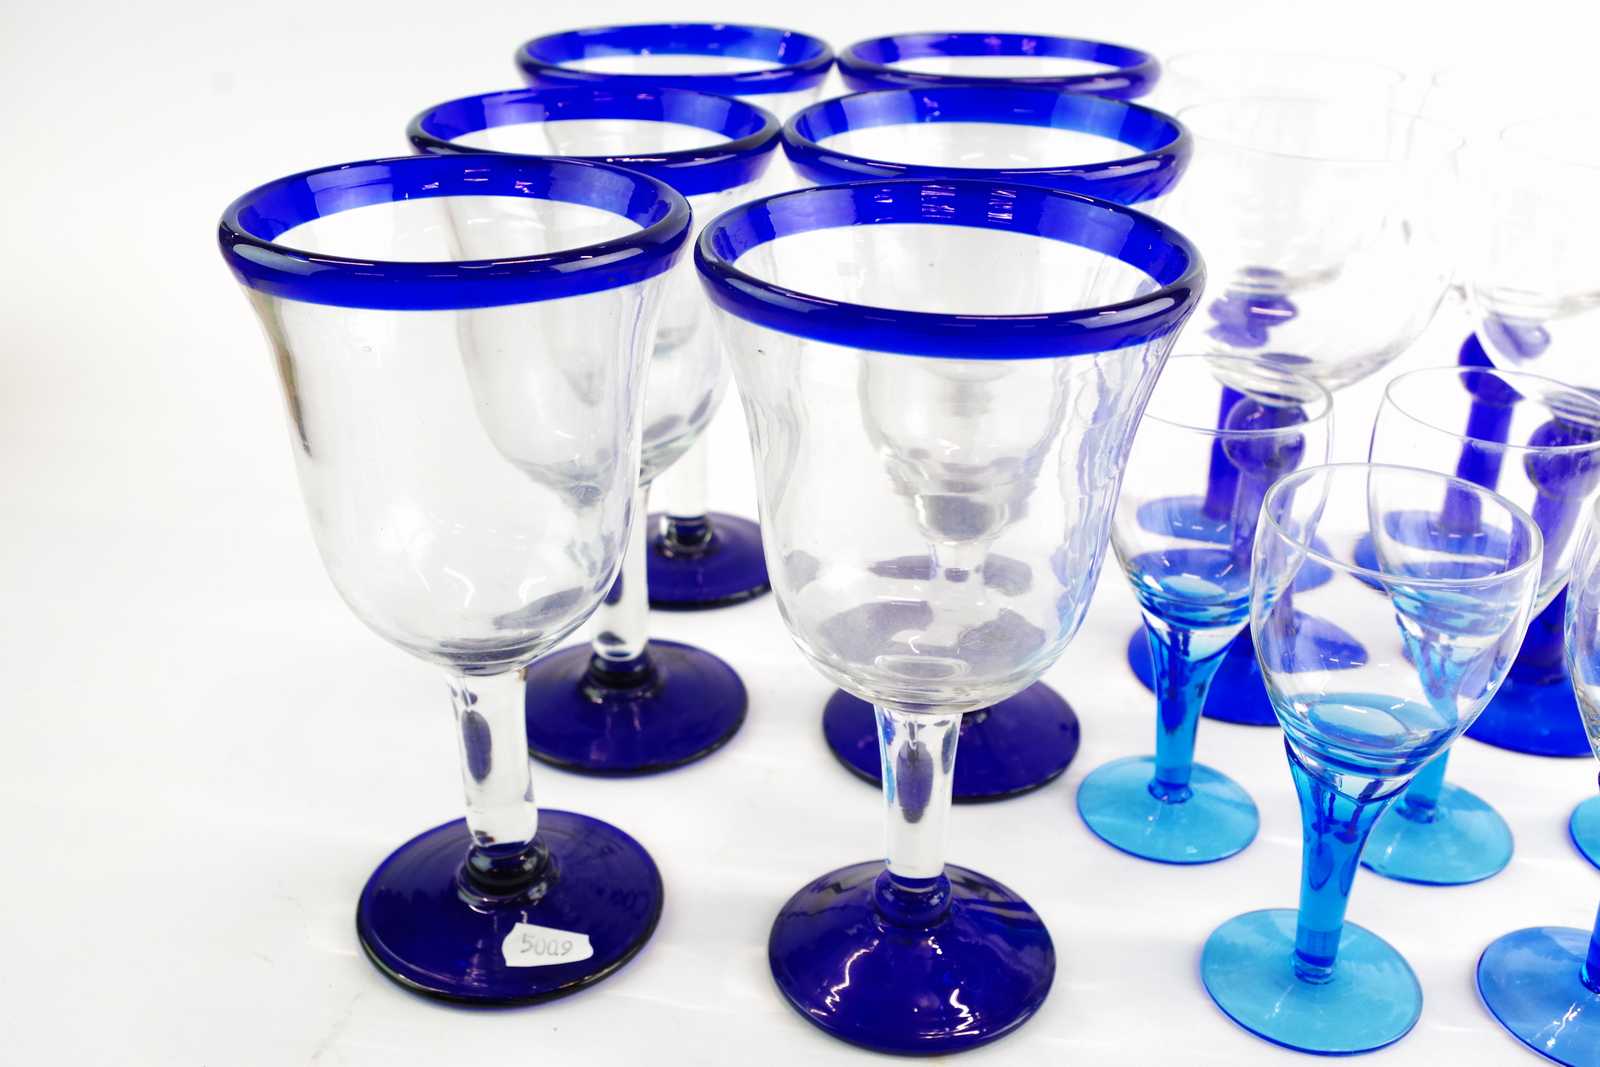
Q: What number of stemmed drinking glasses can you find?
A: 15